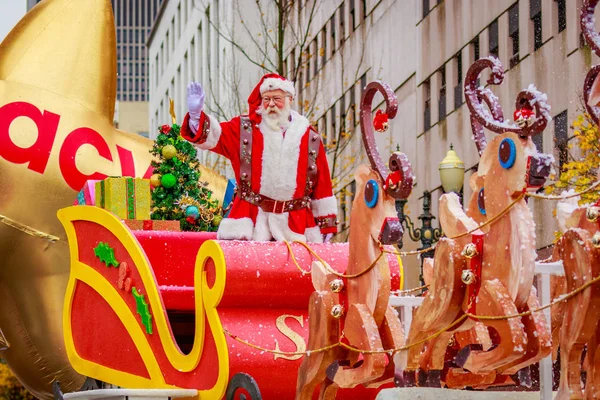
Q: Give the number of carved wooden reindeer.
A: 4